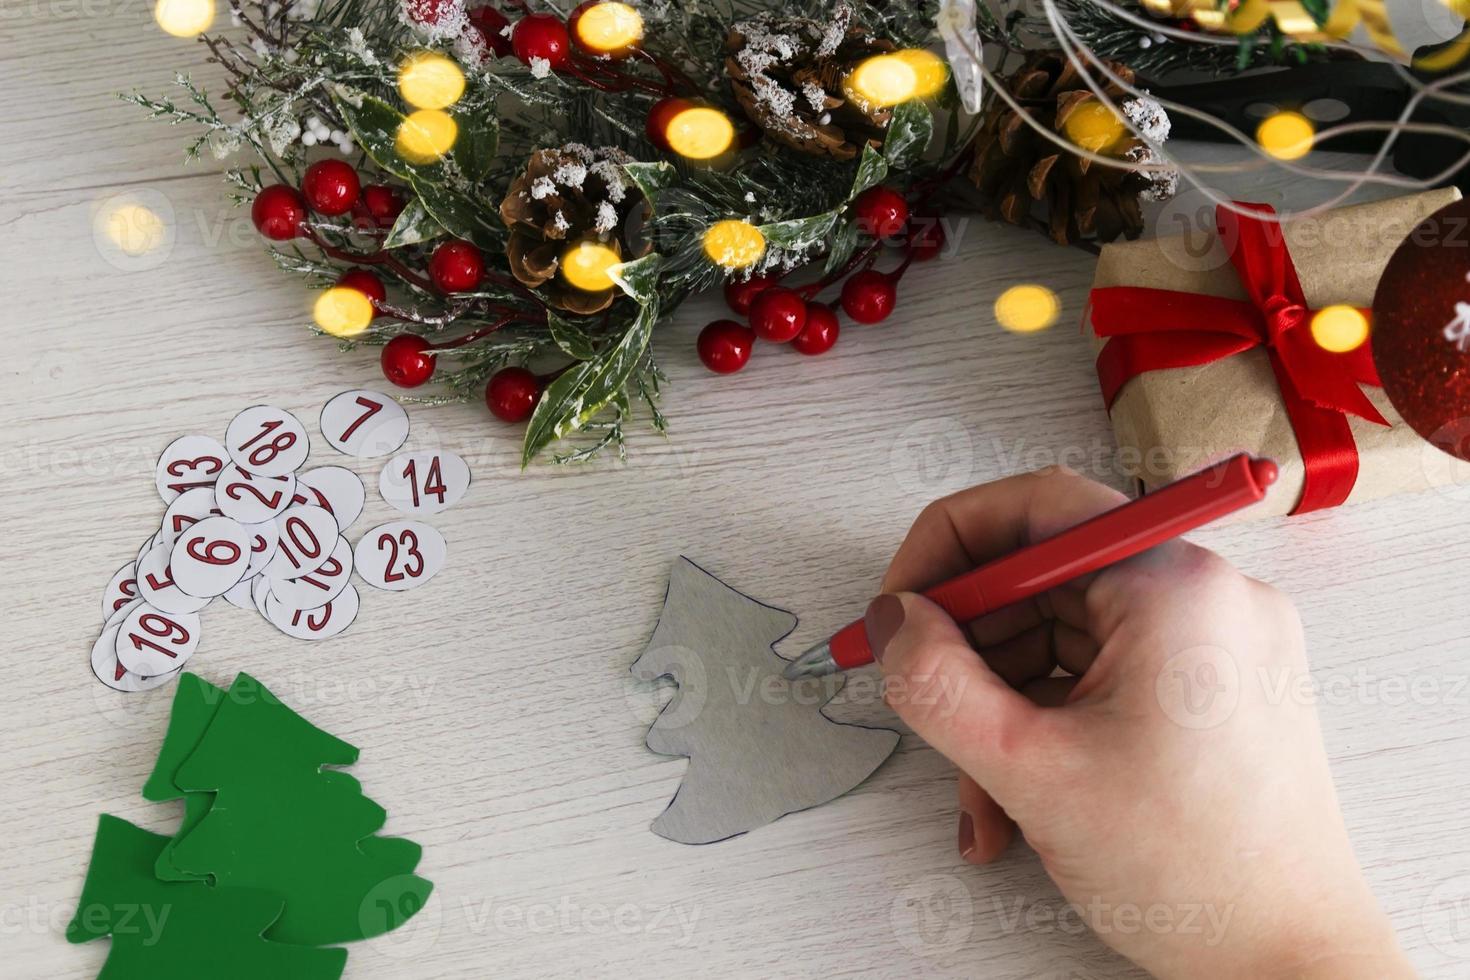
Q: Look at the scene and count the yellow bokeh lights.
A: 15